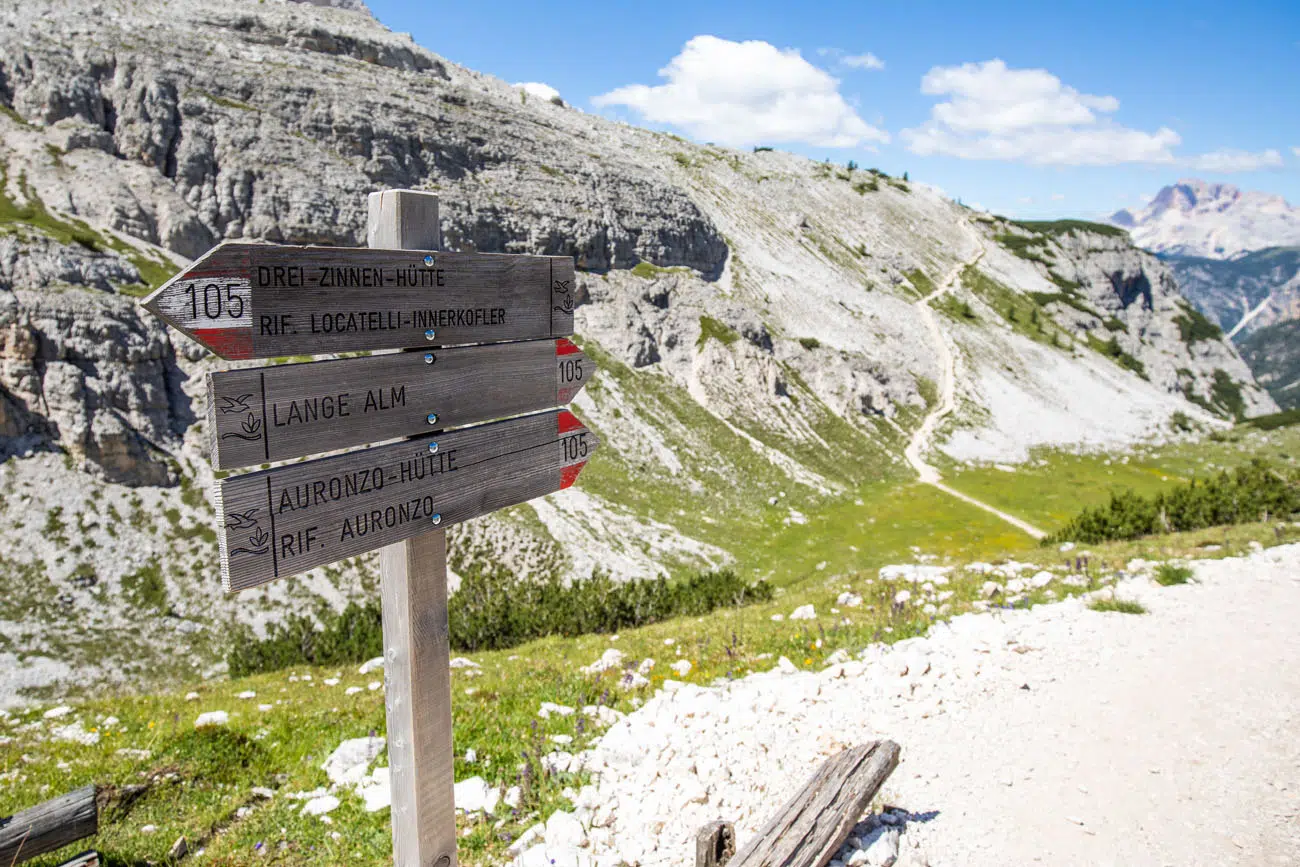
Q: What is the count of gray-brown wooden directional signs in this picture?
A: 3